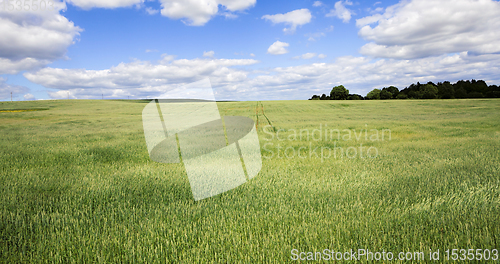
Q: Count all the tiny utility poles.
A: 4